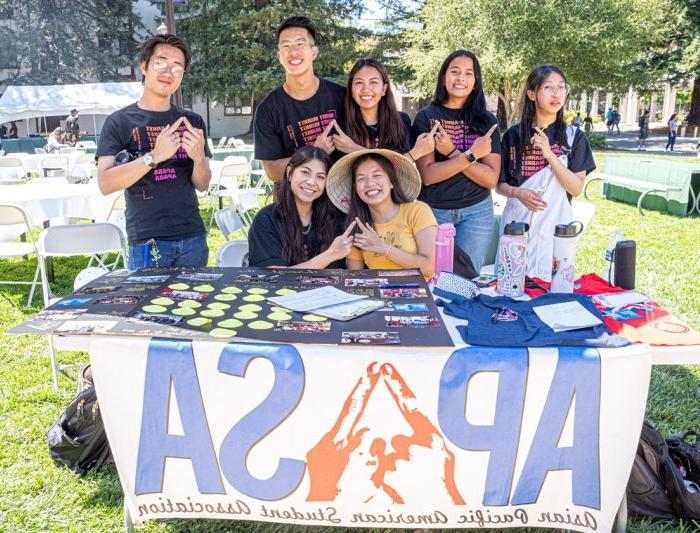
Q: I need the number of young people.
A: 7